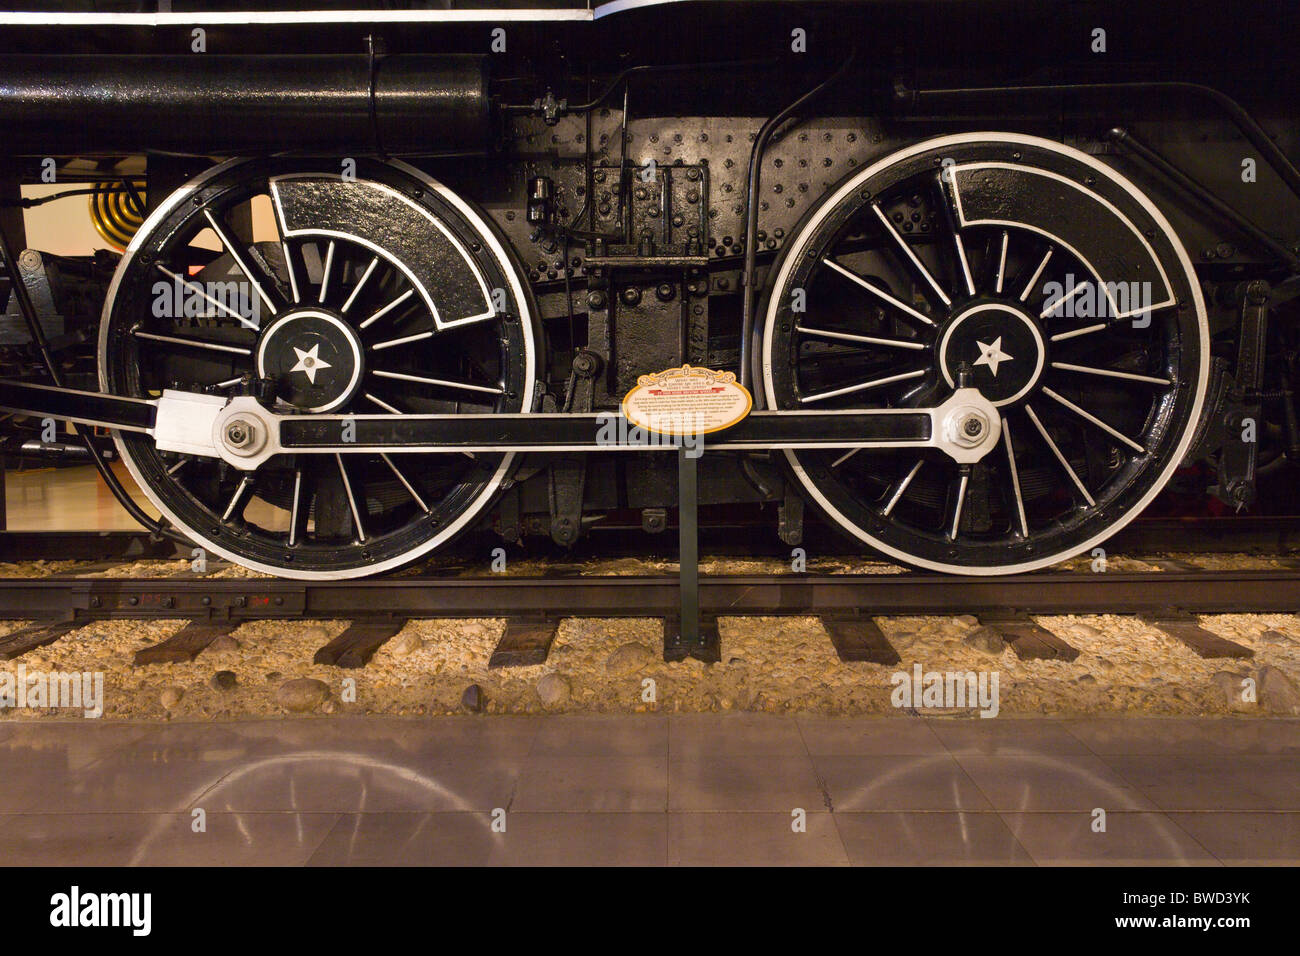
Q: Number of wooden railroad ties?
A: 8